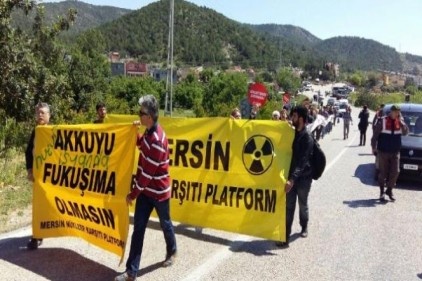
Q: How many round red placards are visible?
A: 2